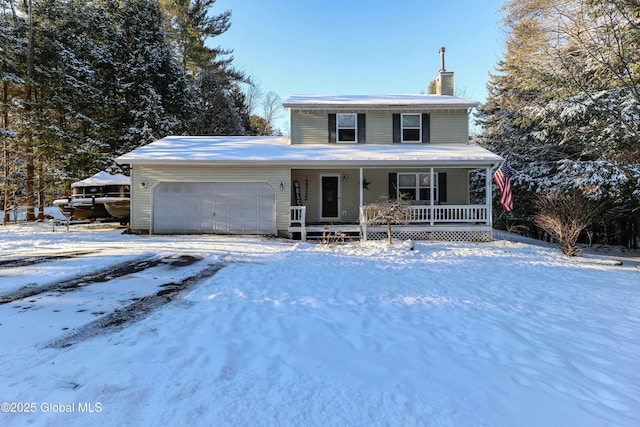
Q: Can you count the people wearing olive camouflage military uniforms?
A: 0